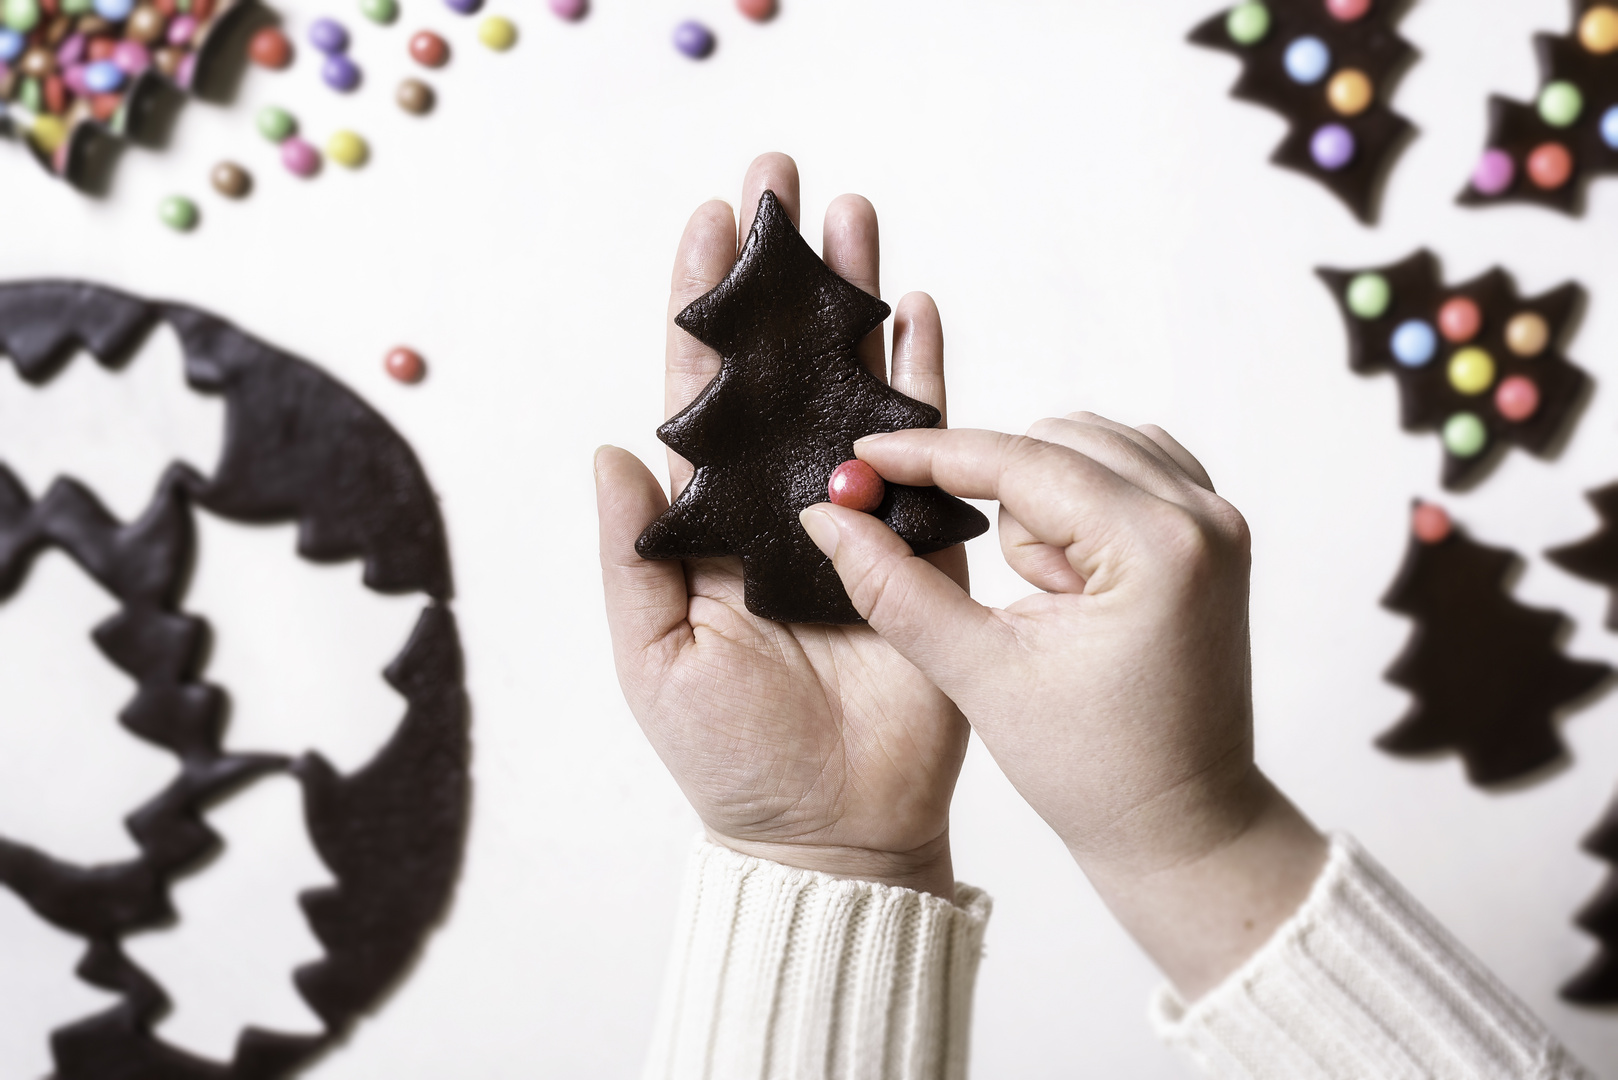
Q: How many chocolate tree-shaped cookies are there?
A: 7